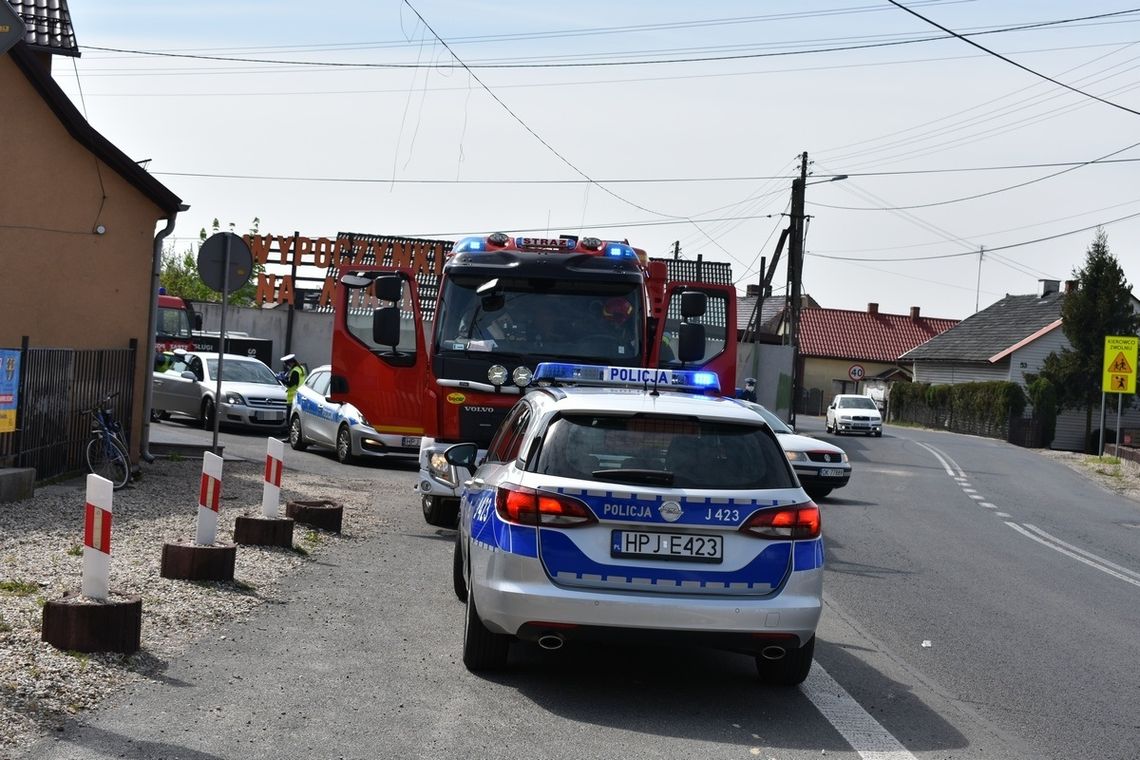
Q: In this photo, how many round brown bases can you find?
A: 4